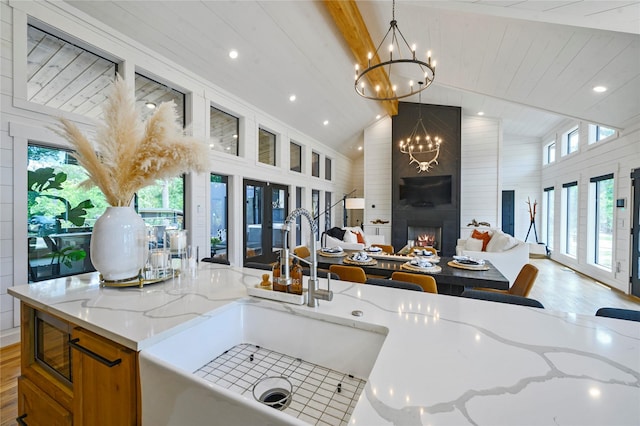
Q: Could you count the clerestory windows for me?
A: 10